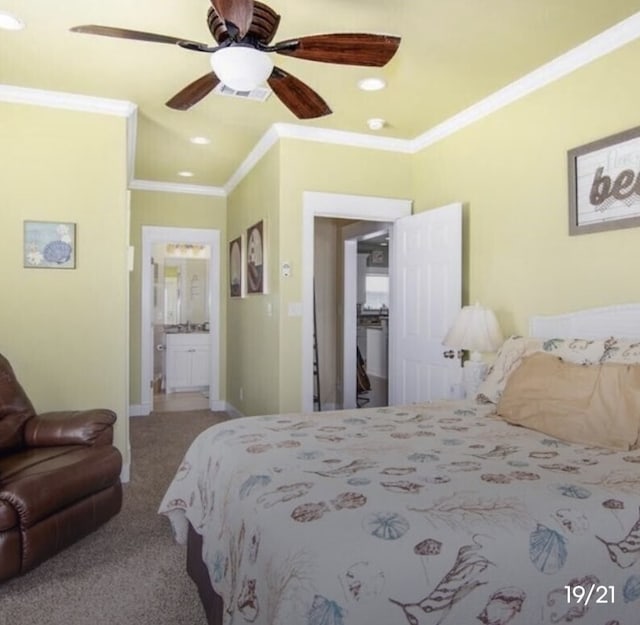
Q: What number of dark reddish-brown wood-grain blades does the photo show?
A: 5